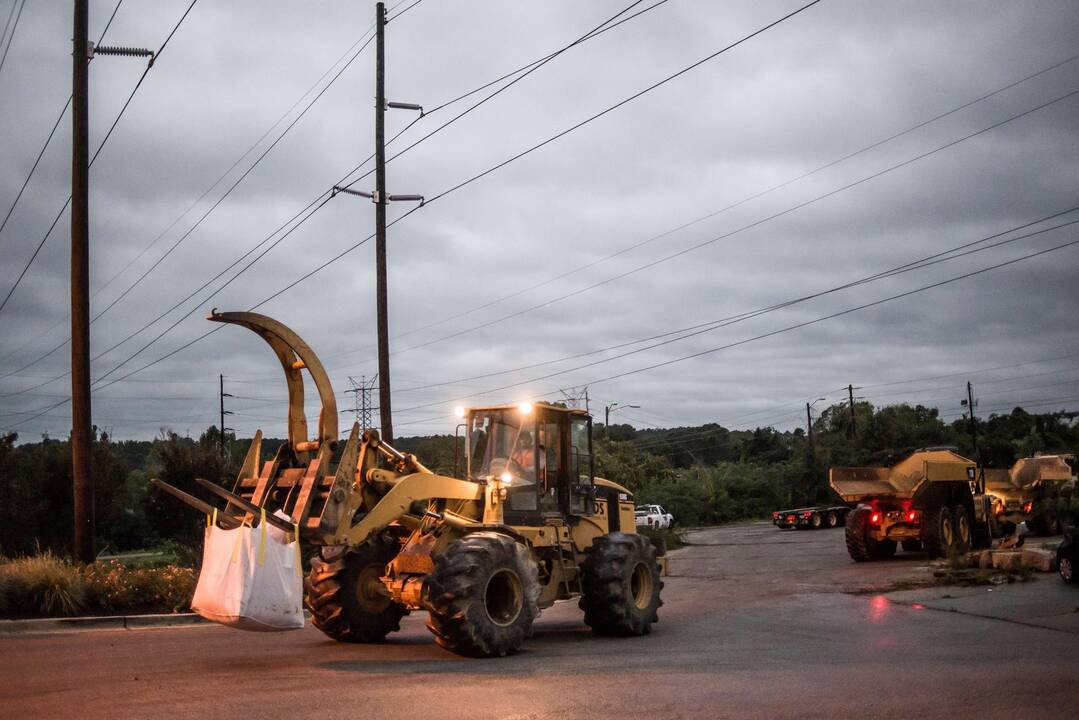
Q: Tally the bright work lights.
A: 3